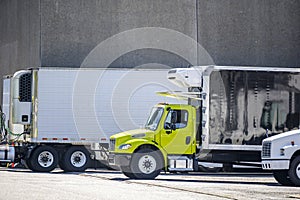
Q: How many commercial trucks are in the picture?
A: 3